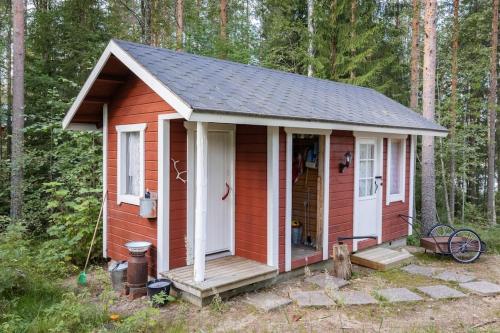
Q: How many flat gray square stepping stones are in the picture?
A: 9